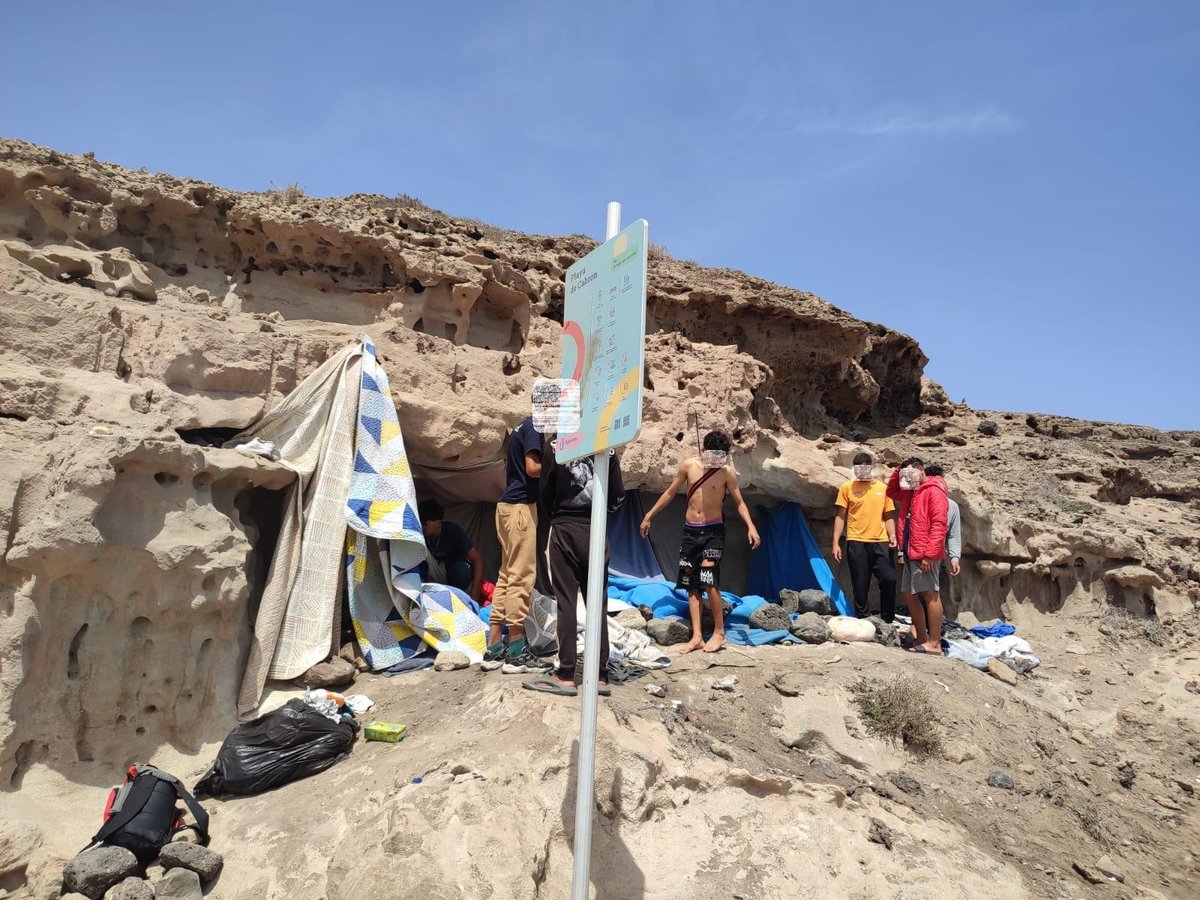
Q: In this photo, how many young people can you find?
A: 7